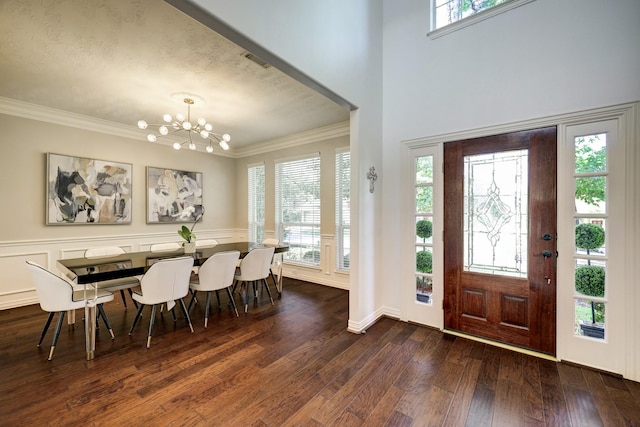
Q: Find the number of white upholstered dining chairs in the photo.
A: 8